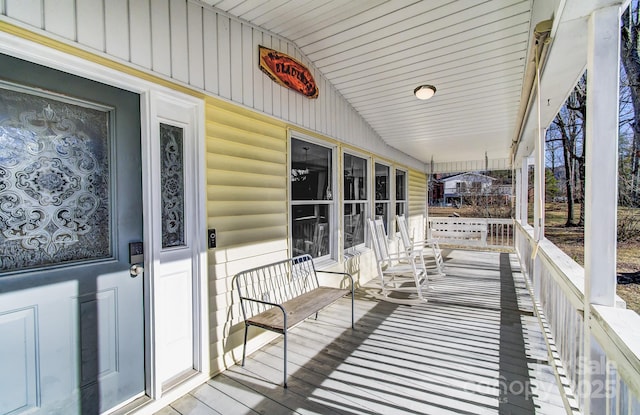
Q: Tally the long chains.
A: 2